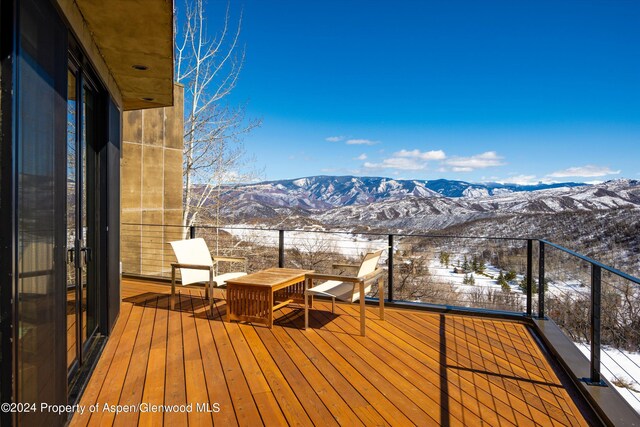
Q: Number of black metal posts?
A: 6